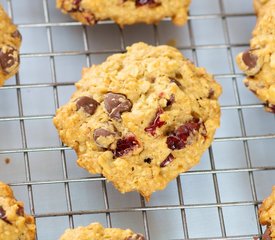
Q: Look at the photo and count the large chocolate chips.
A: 5